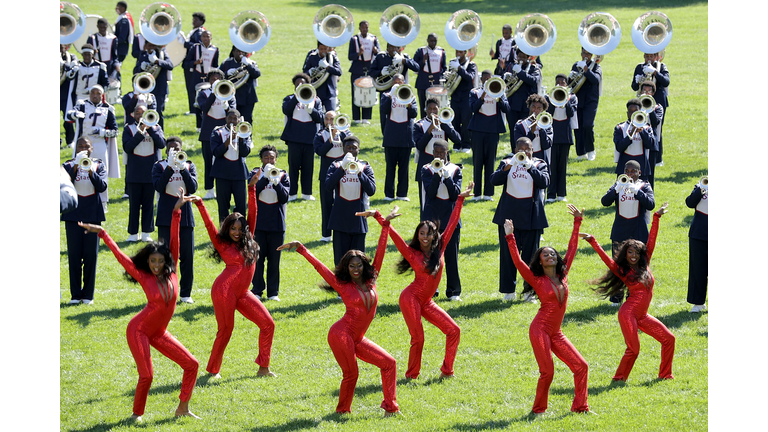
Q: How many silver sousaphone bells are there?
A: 9